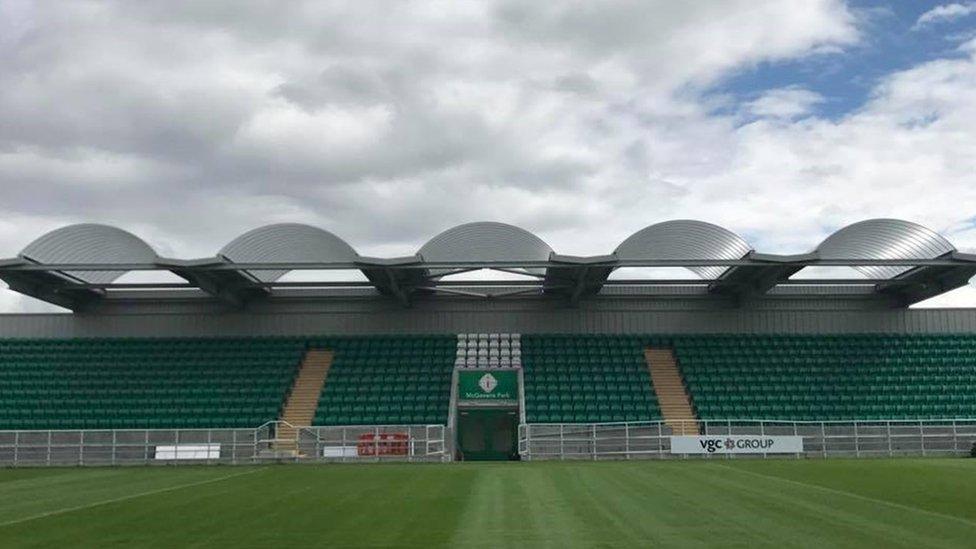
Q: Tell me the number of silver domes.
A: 5